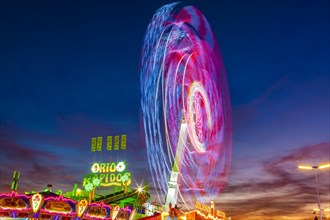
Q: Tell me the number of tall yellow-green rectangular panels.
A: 5